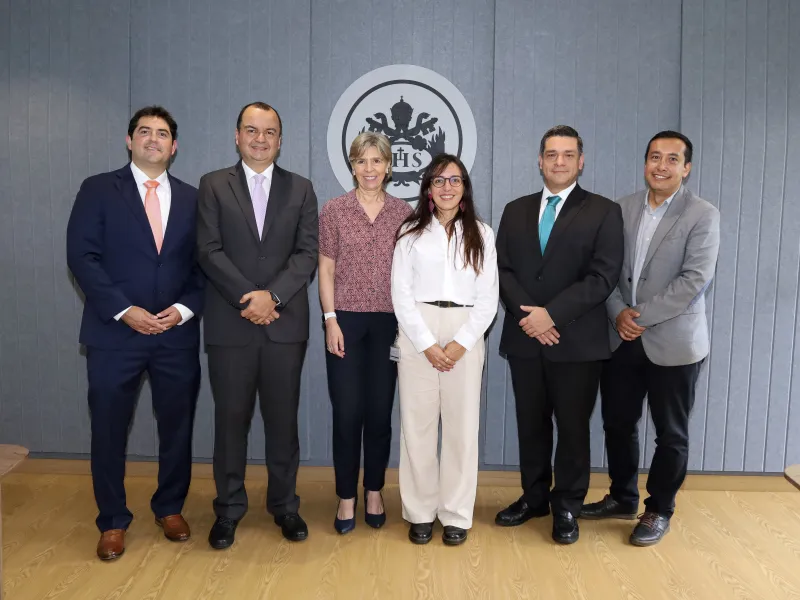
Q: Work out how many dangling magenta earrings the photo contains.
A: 2